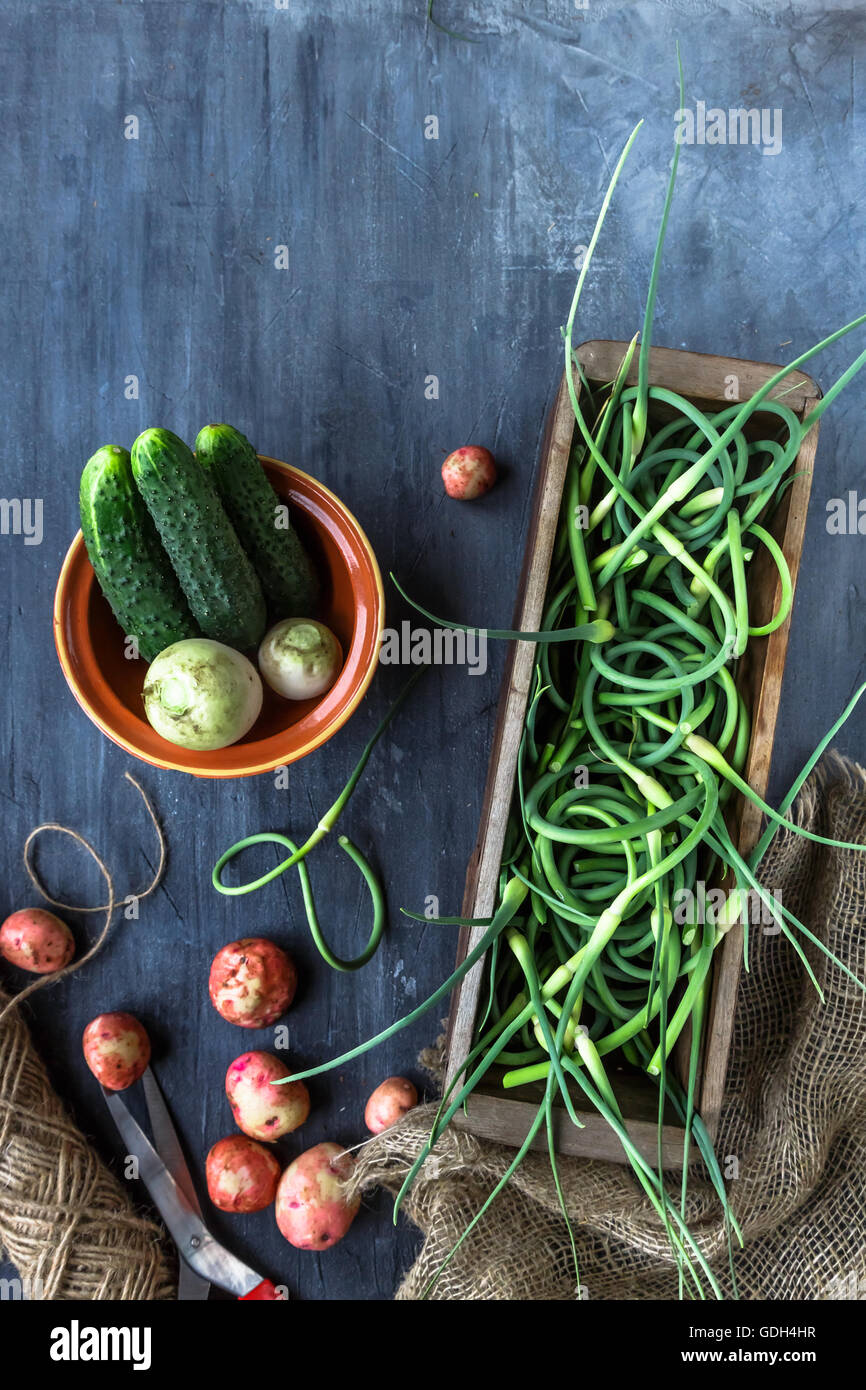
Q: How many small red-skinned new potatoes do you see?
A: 8